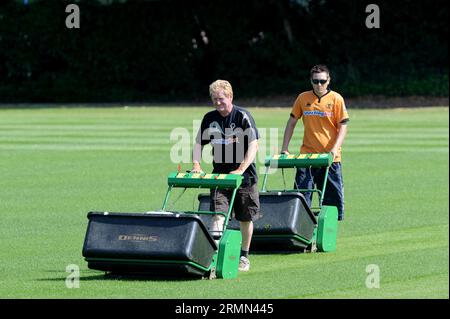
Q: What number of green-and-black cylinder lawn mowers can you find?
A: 2